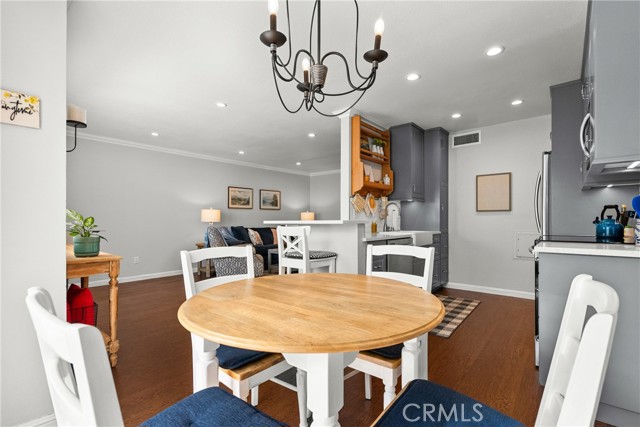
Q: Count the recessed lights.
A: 9